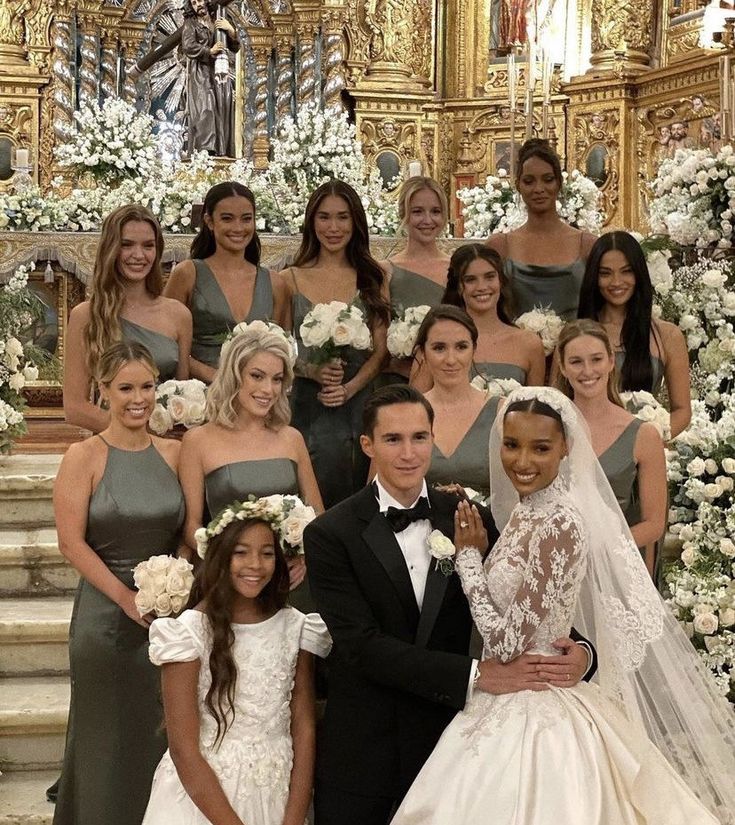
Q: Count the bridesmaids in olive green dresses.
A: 11